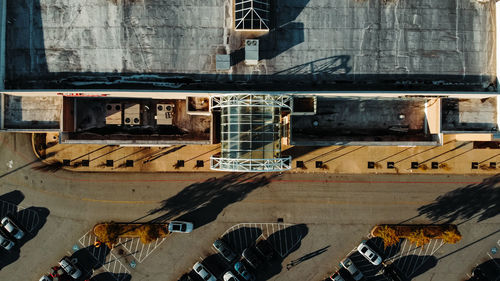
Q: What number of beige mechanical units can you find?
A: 3